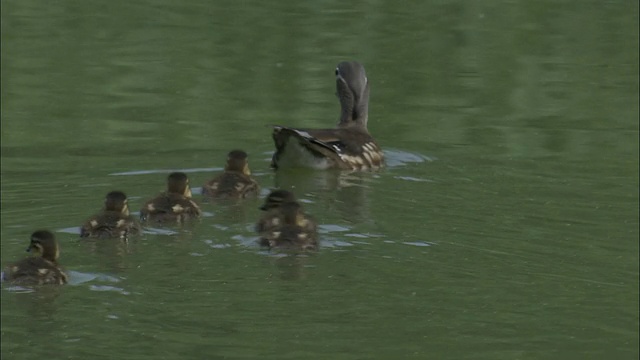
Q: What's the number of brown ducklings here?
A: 6